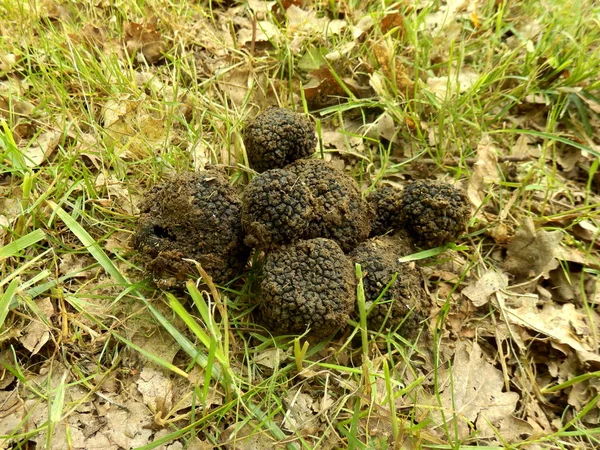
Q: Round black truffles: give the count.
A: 8